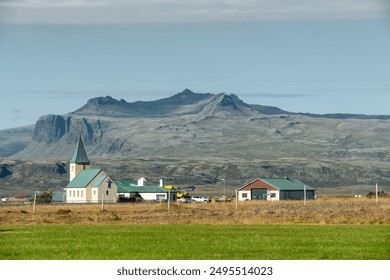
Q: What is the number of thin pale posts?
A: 6